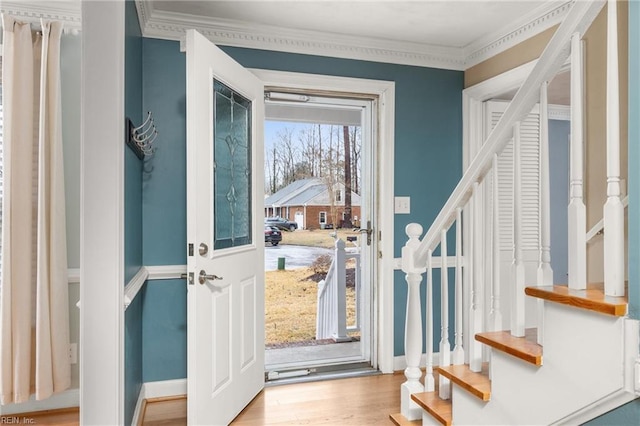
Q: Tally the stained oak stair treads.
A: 5